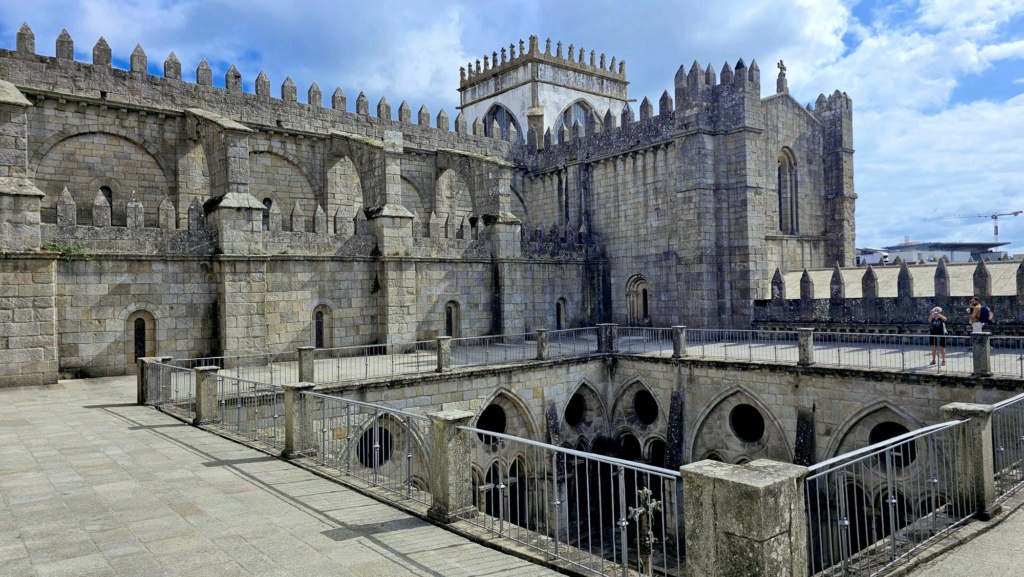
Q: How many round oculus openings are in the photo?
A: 6